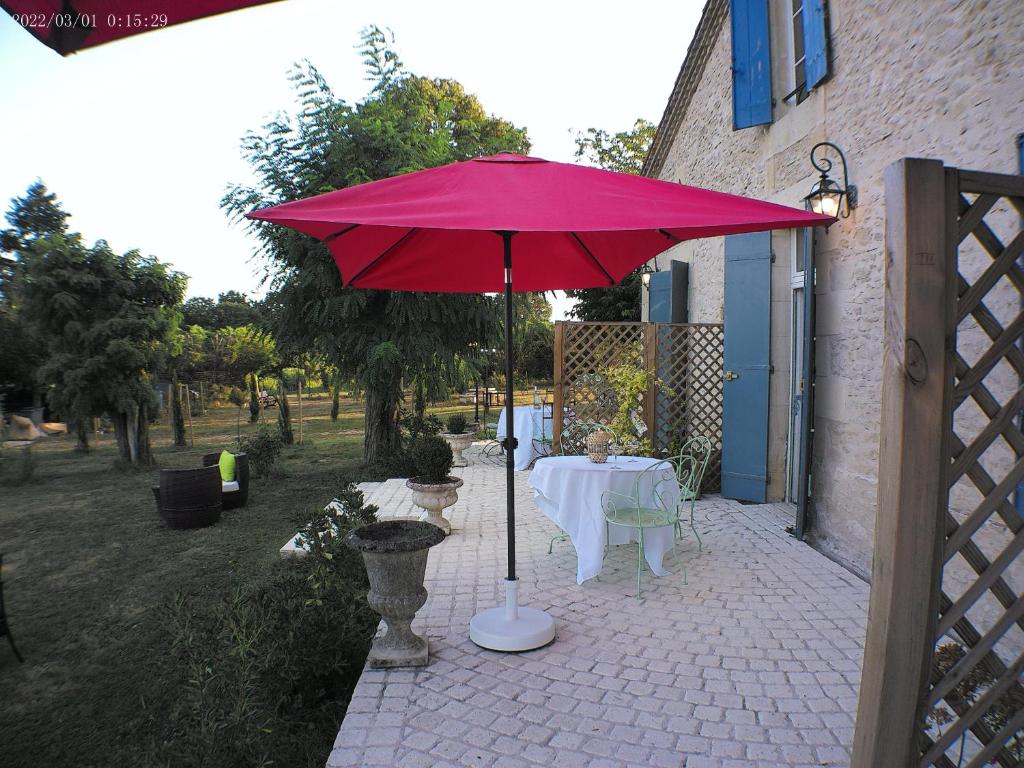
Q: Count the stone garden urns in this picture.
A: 3